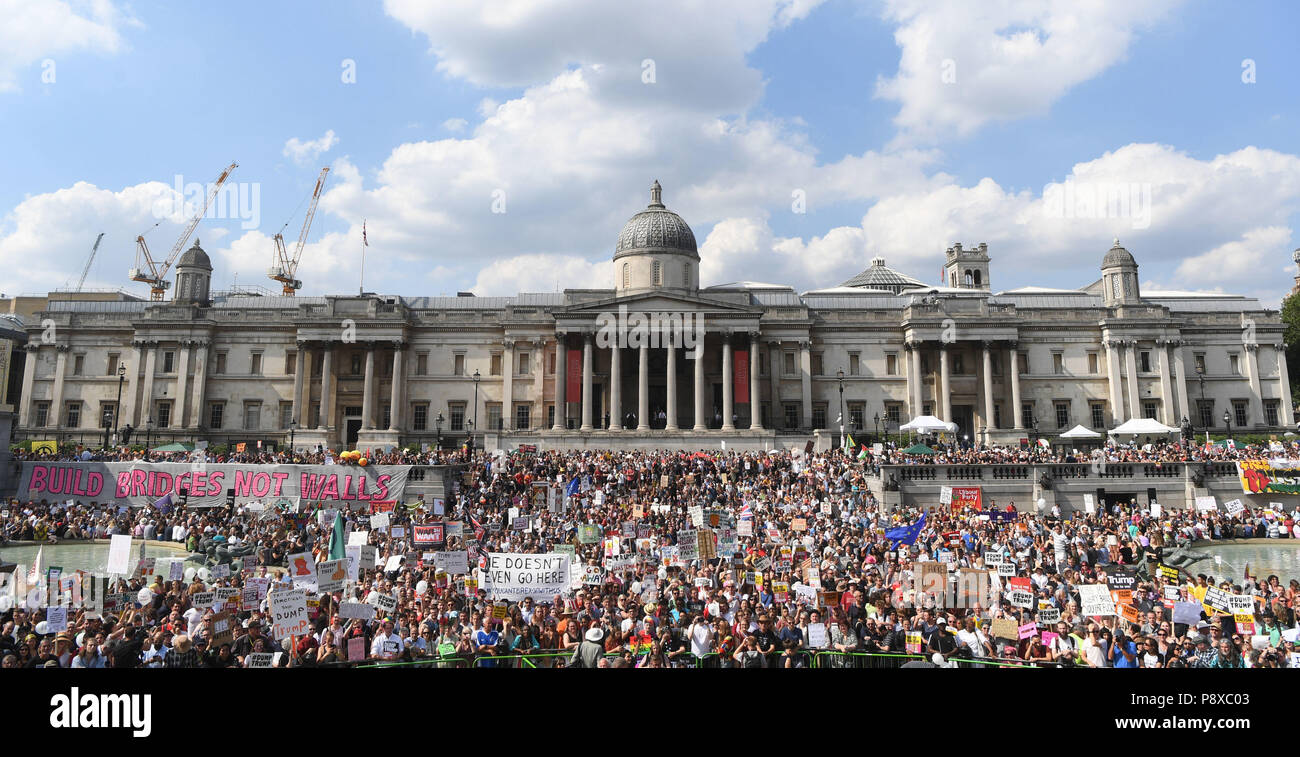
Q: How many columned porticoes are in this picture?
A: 3